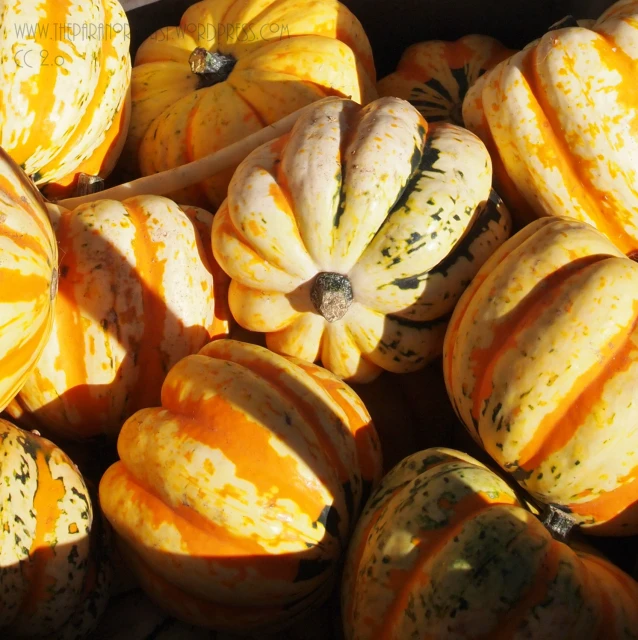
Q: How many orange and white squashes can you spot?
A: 11